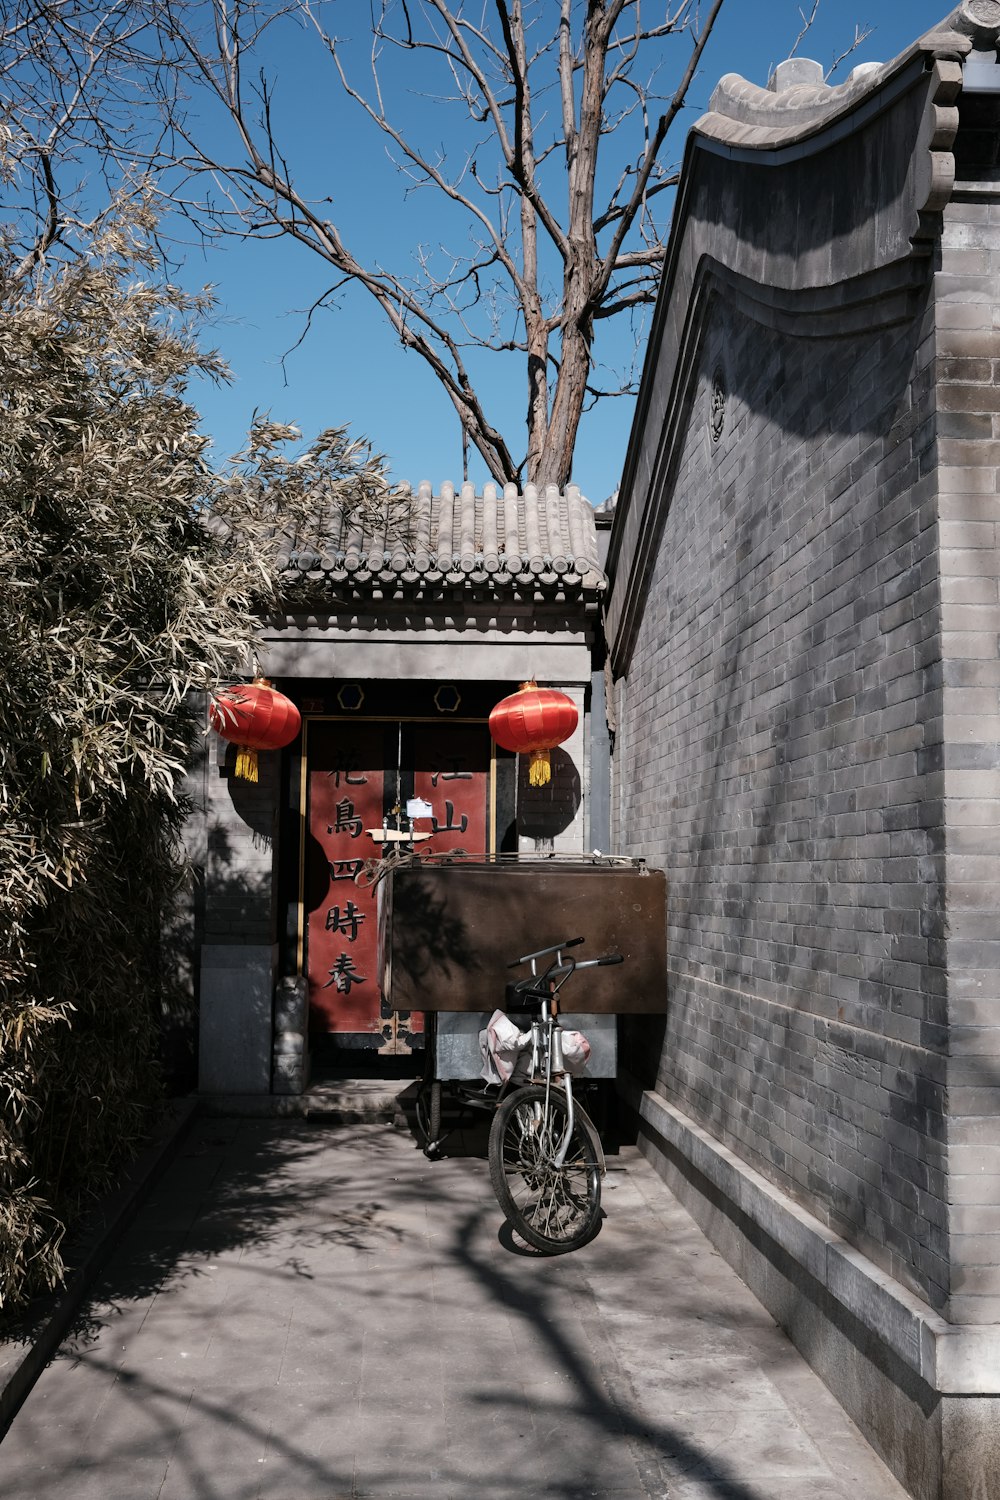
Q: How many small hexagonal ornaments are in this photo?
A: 2